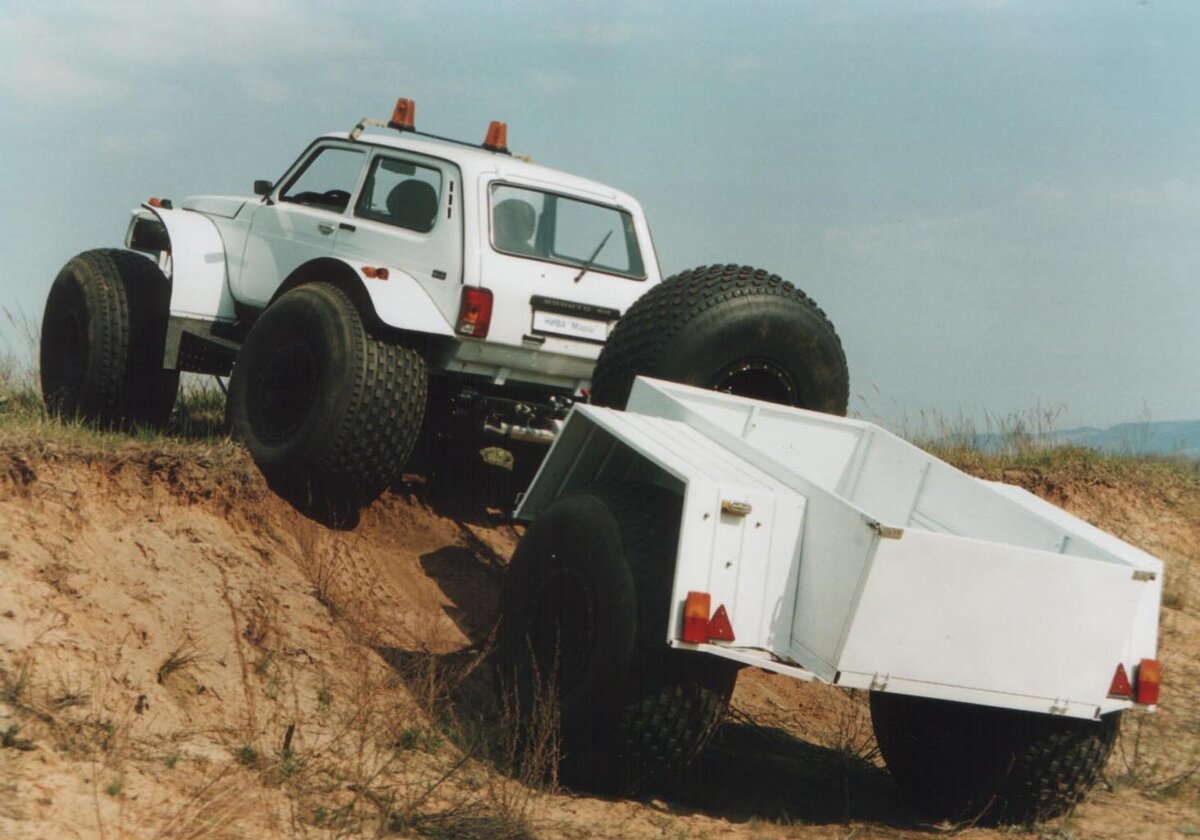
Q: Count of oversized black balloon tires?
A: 5